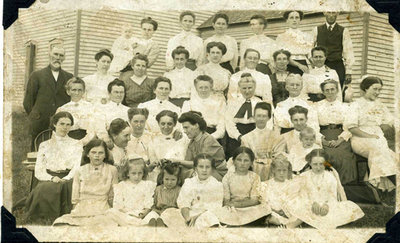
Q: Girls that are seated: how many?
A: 7